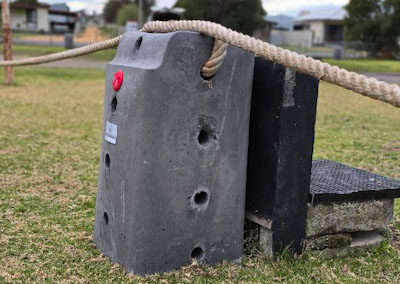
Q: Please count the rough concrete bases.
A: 1